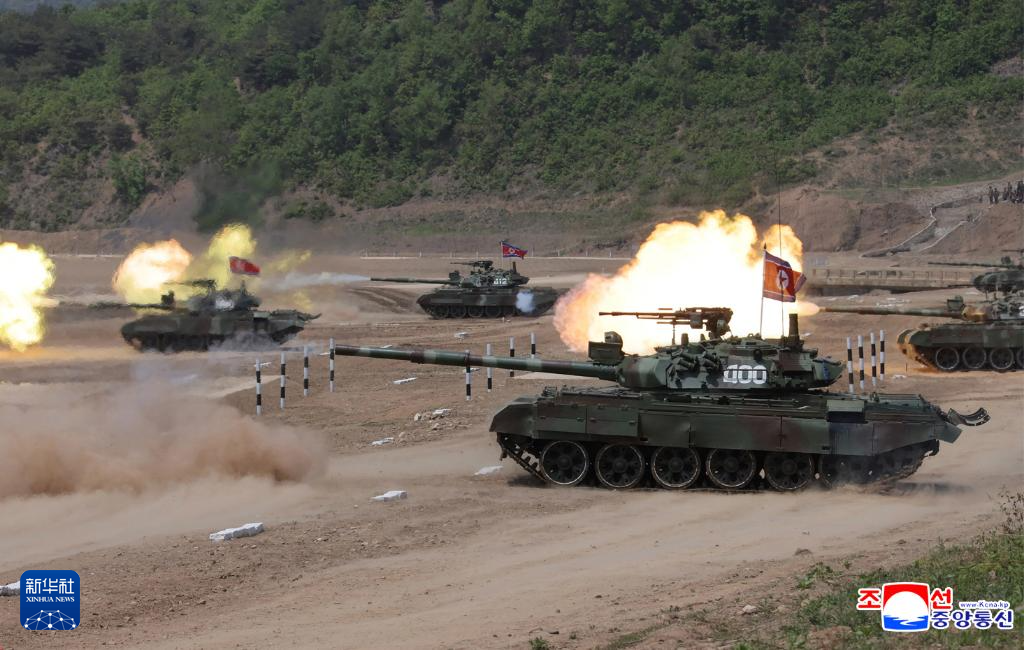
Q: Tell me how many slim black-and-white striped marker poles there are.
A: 12